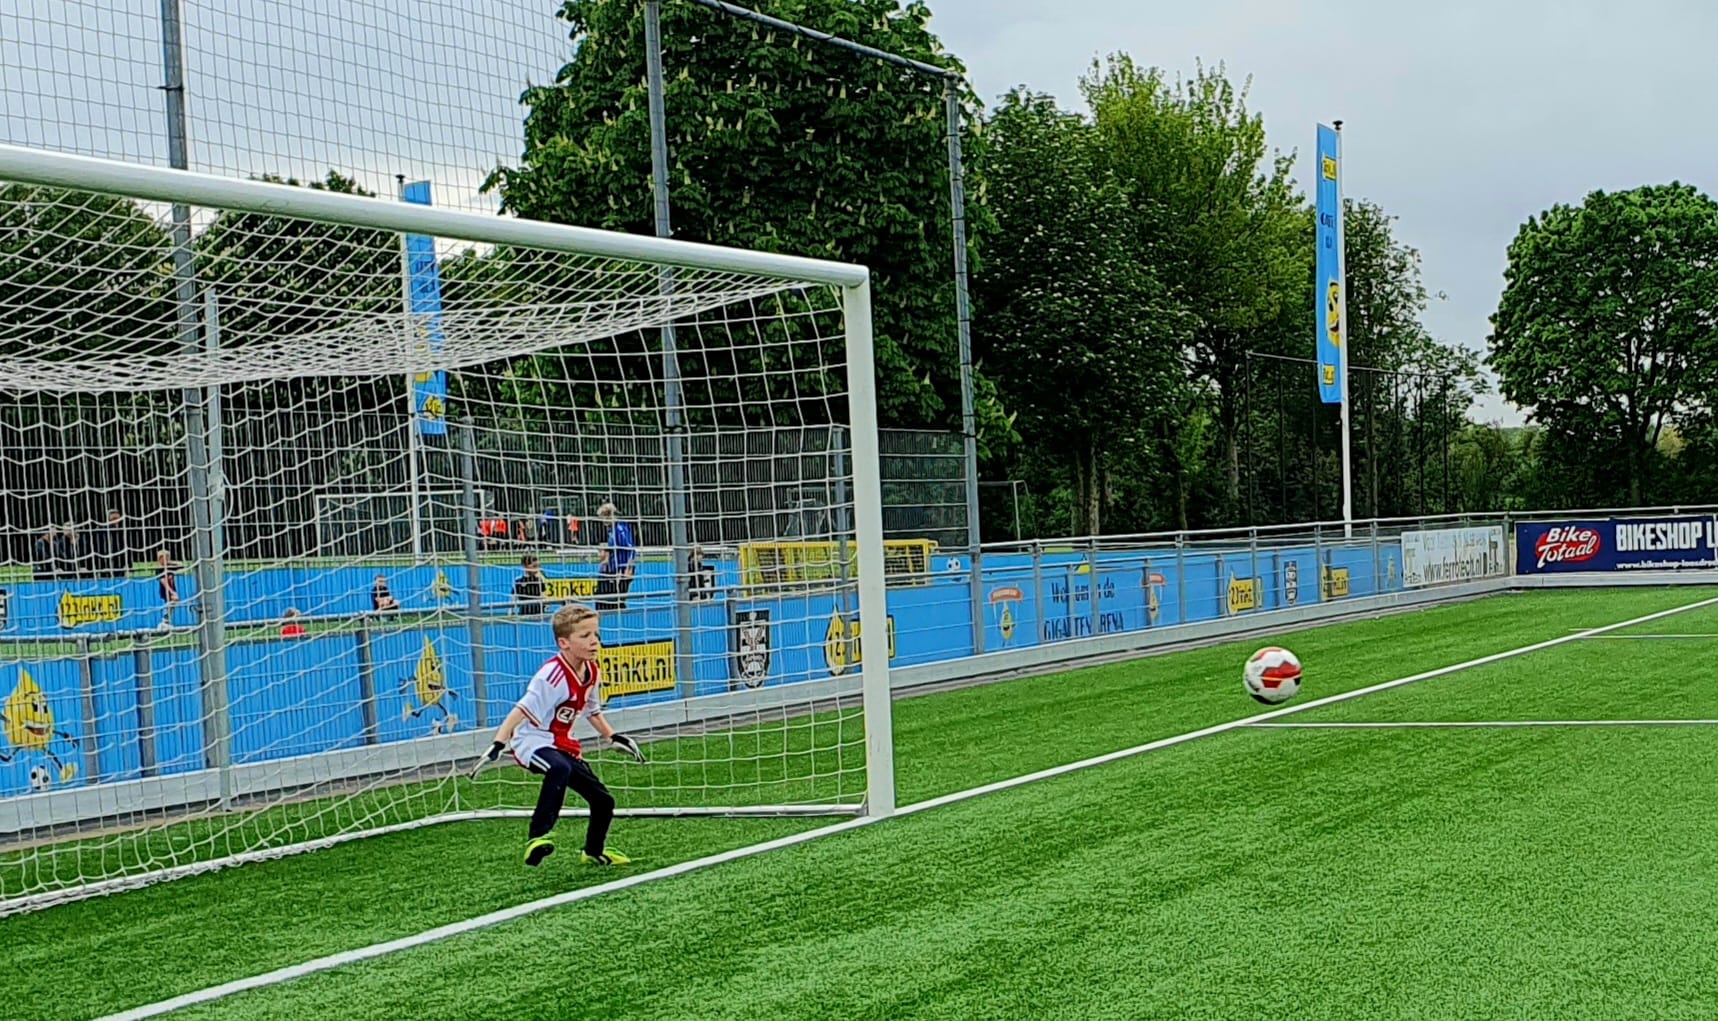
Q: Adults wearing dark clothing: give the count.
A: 3